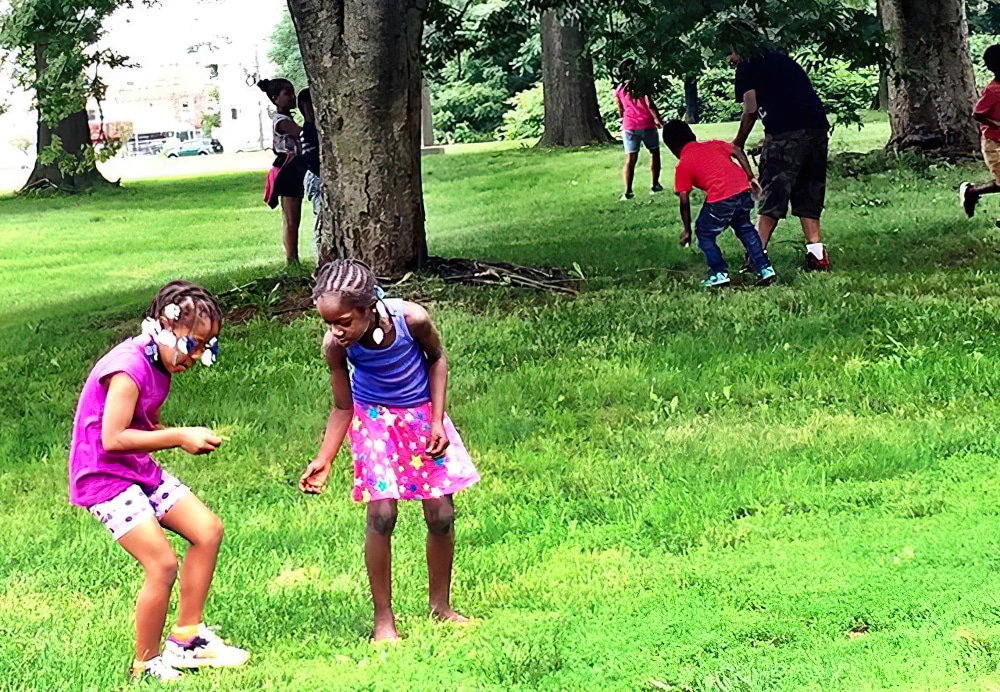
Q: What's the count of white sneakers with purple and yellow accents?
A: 2